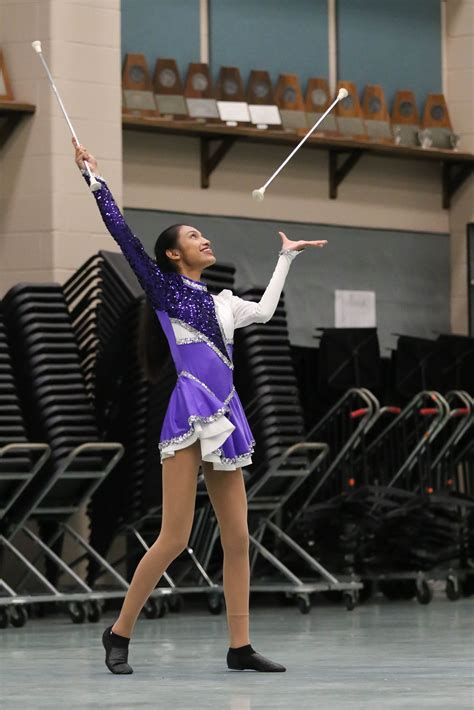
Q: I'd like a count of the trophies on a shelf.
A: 11